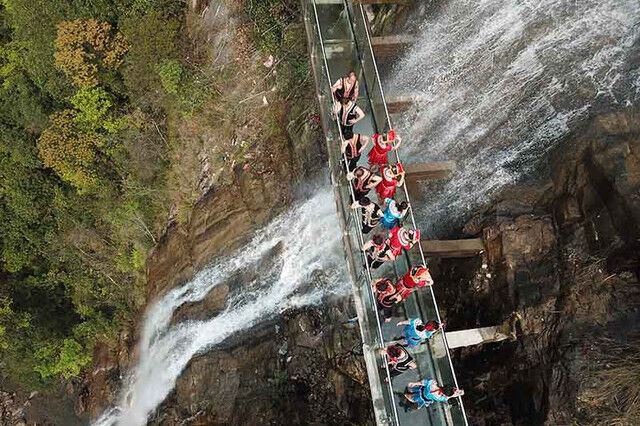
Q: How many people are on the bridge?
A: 15